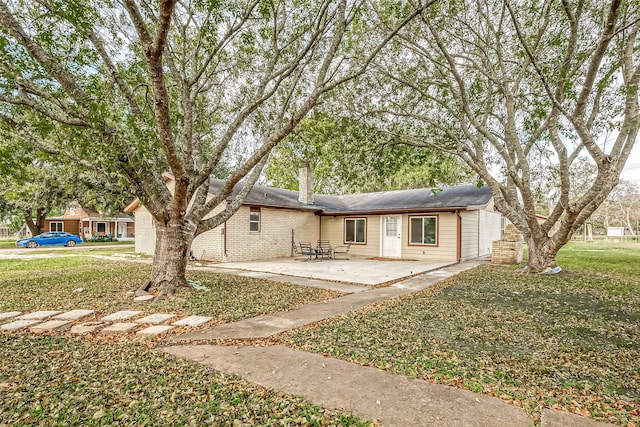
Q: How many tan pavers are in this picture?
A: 4